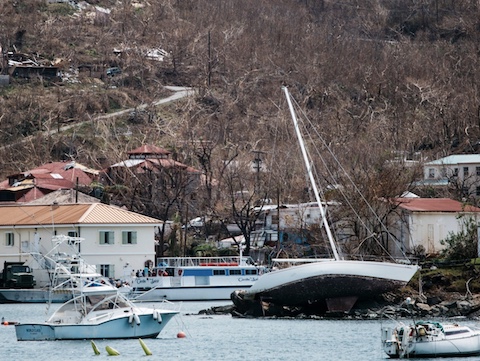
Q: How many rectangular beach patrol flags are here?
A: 0